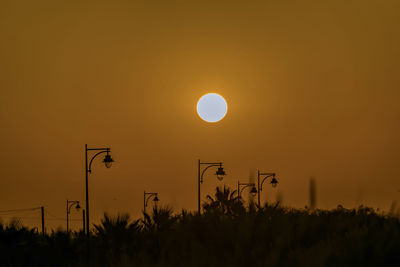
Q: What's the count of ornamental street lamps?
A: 6